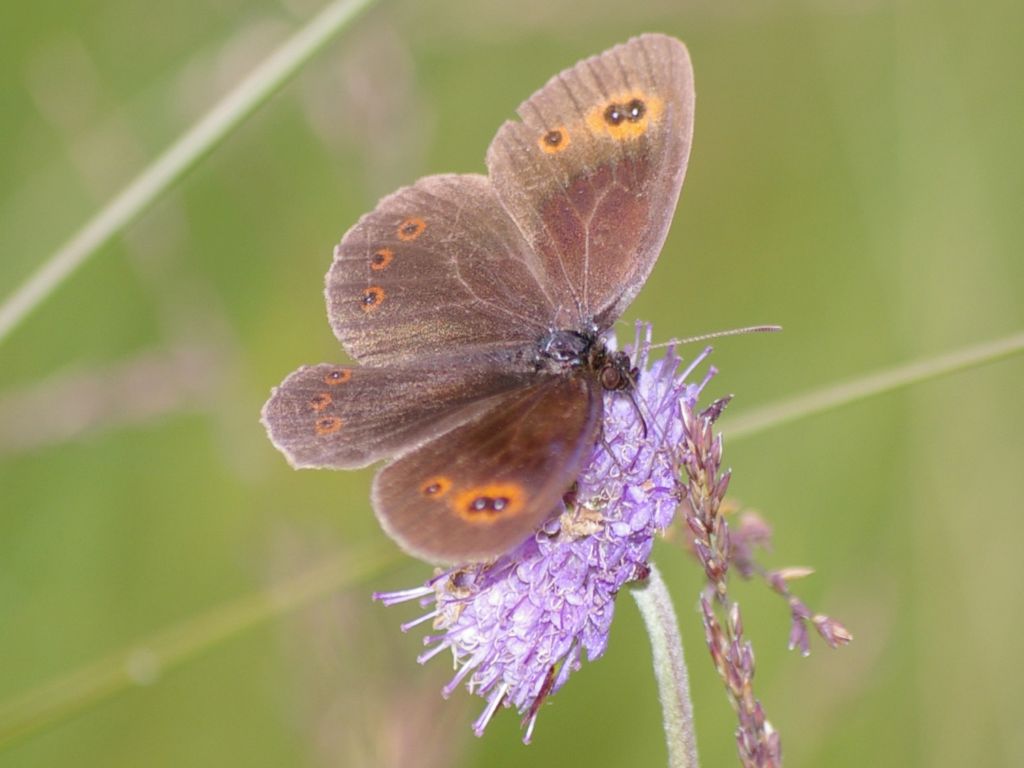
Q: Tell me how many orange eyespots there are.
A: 10